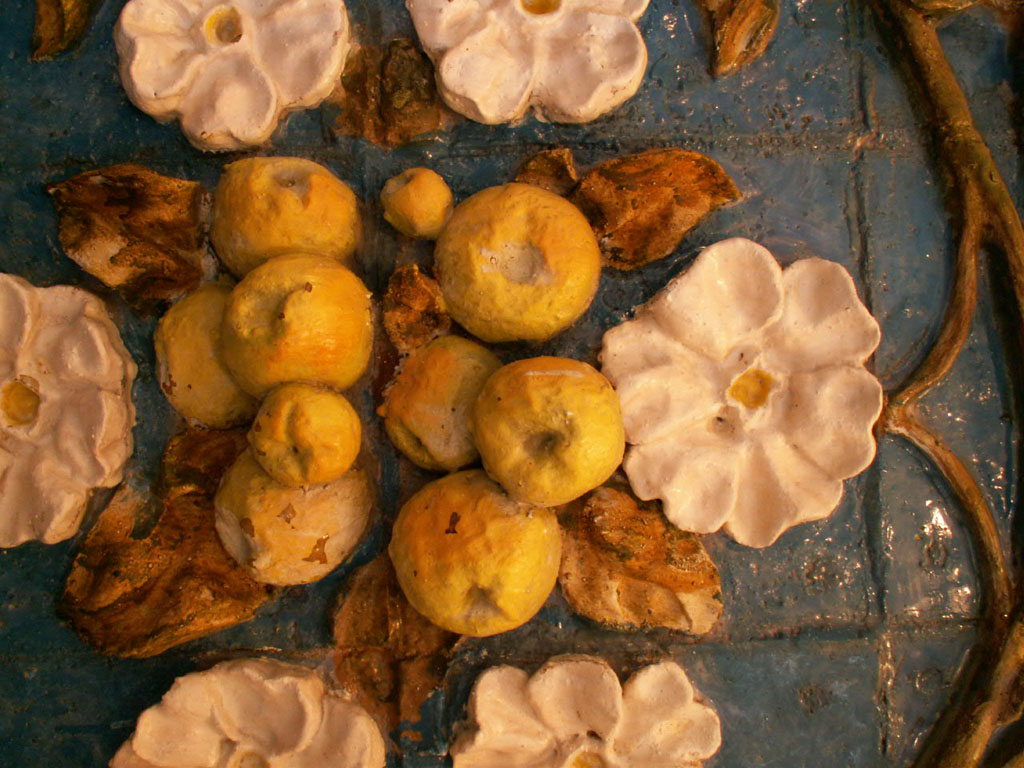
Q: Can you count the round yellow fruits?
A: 10